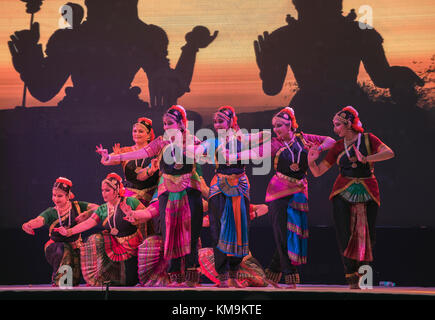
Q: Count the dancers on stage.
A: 7